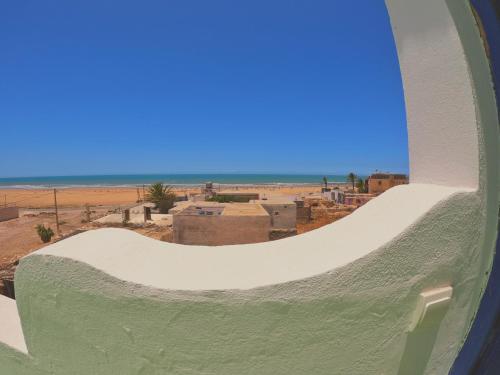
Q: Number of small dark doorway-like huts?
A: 2